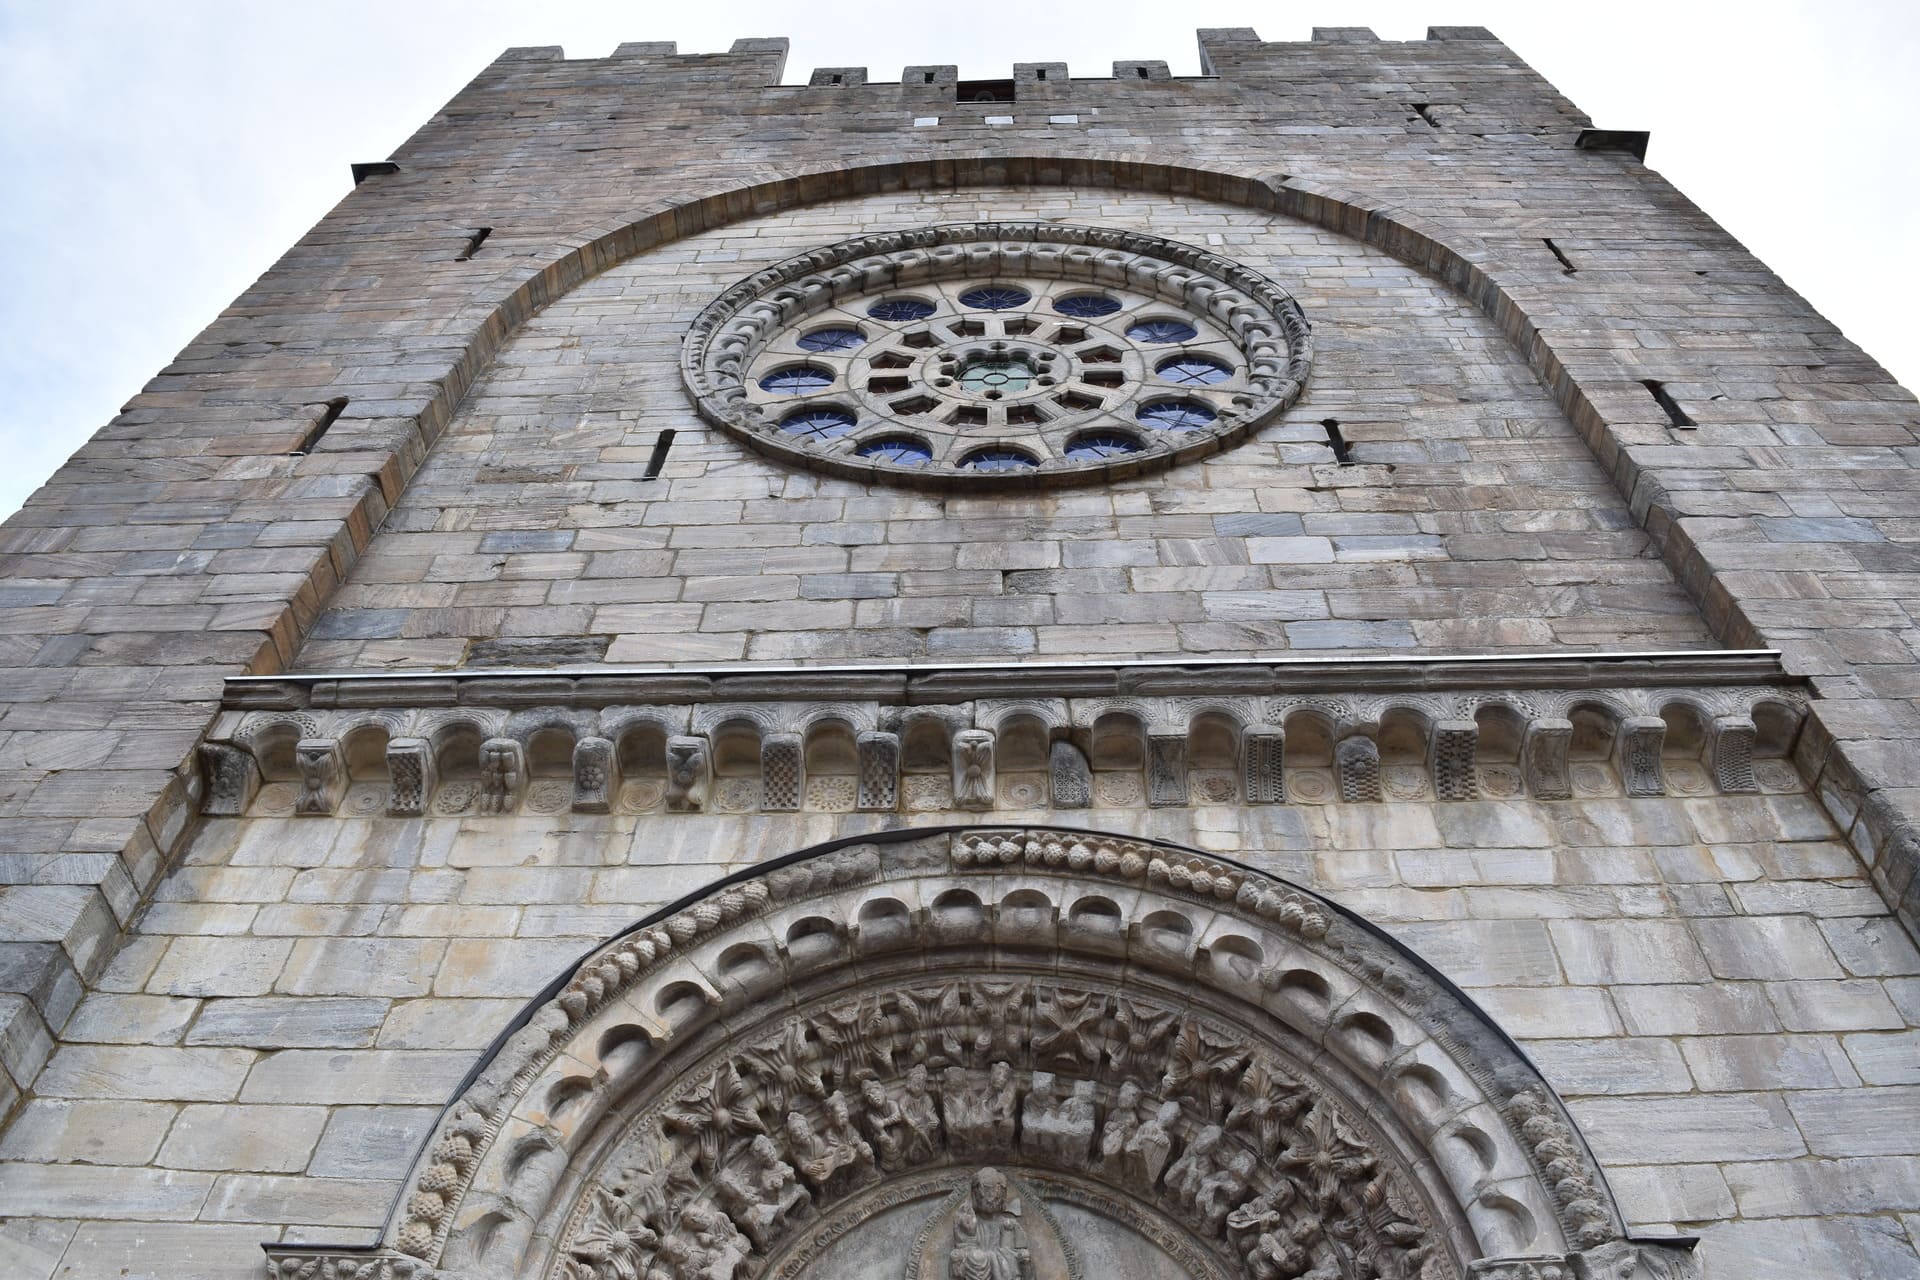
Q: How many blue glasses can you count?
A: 12